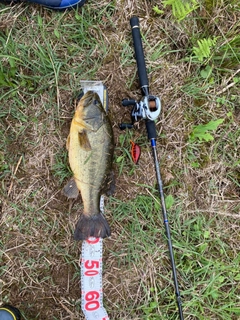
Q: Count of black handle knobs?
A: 2